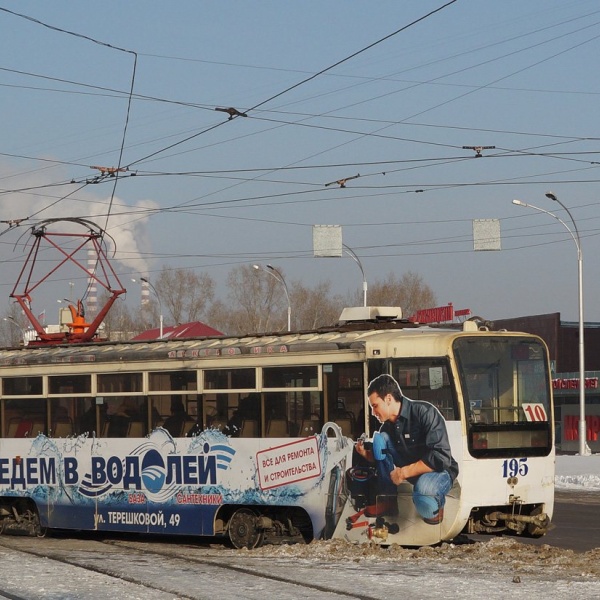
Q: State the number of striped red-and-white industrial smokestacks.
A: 2